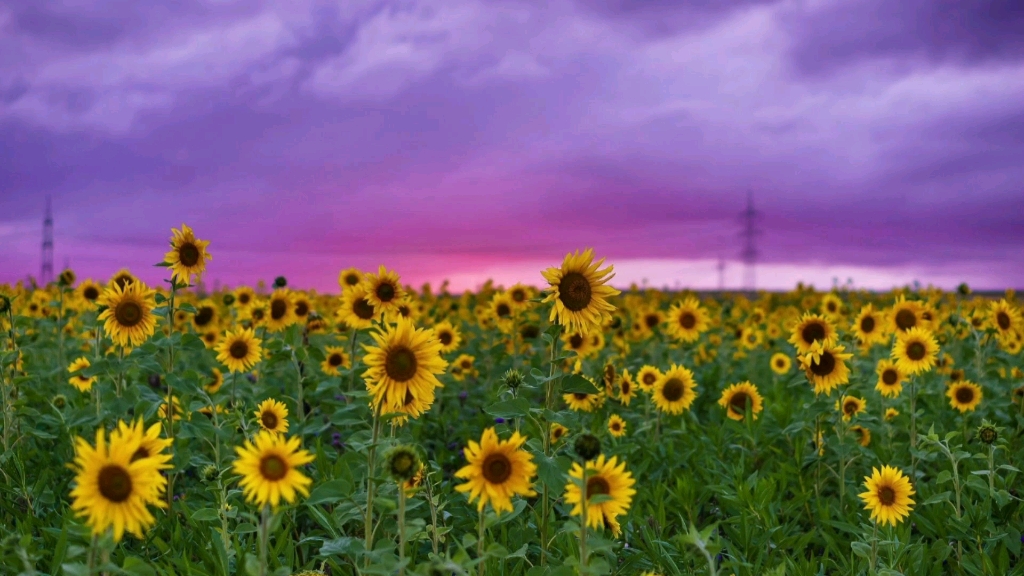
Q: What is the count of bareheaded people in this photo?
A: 0